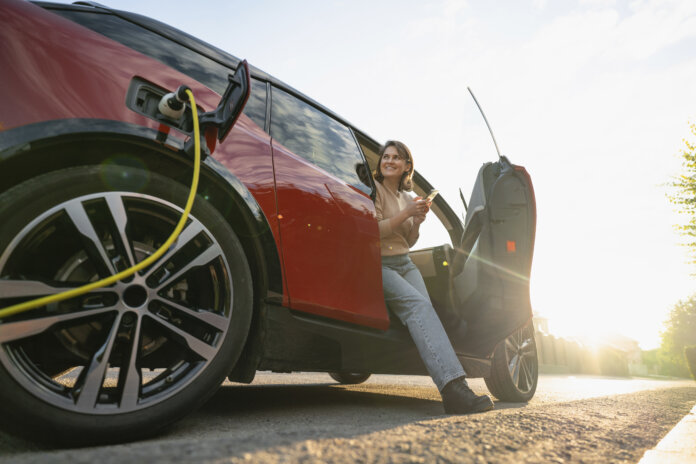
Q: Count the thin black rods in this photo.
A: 1